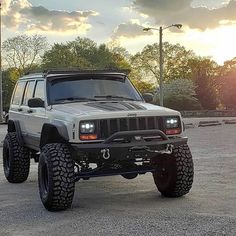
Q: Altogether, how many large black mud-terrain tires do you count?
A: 3